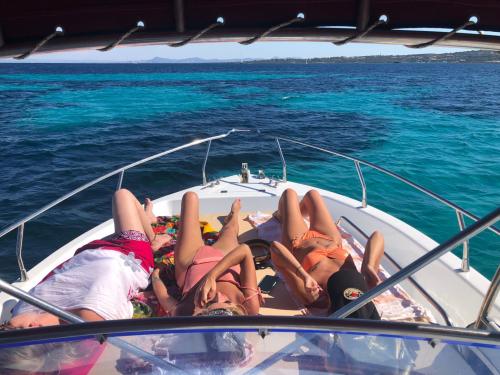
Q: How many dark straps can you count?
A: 6